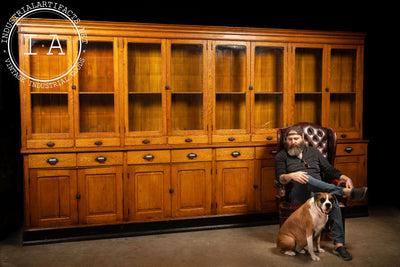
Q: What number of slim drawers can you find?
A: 7